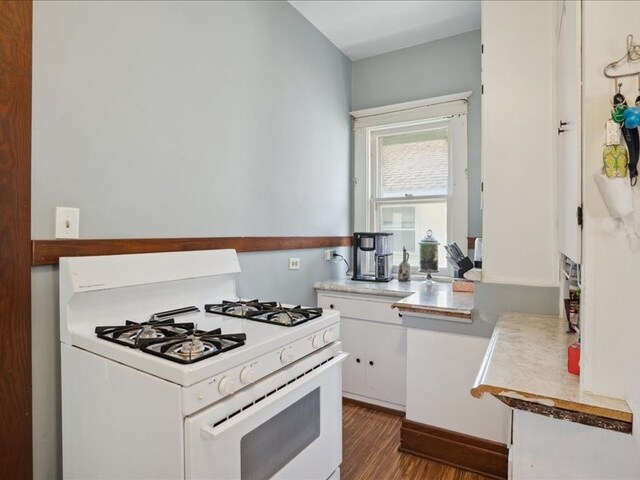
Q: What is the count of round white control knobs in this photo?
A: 5